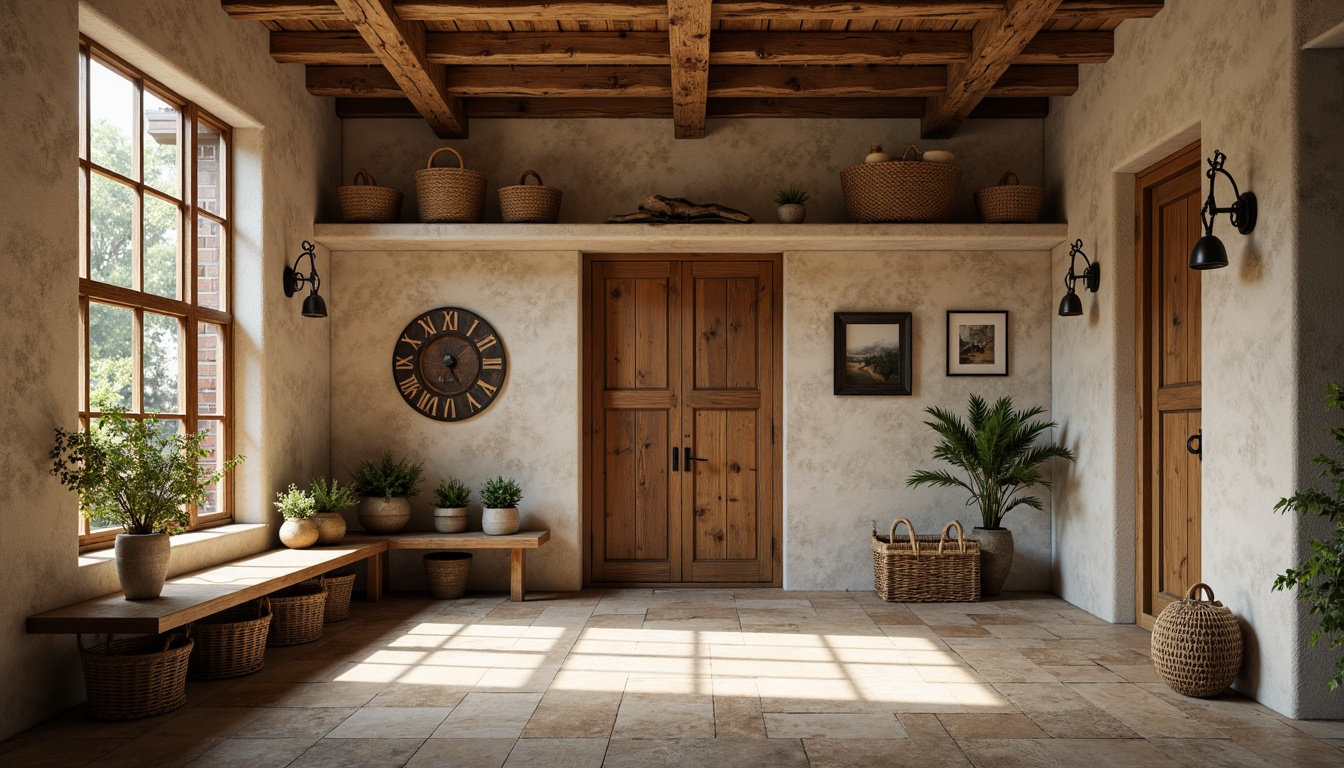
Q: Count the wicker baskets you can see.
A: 12